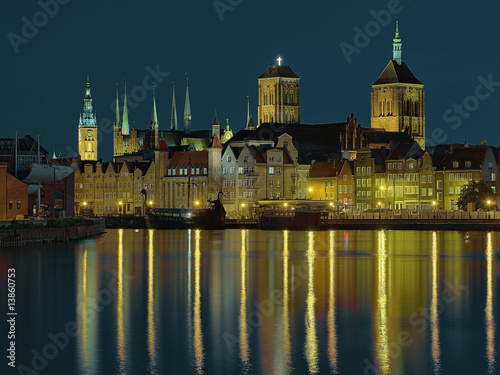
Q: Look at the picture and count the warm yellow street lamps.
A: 12